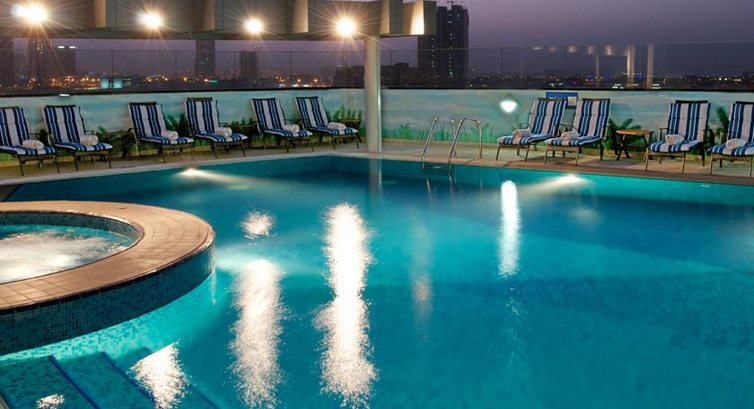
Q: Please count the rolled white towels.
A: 10